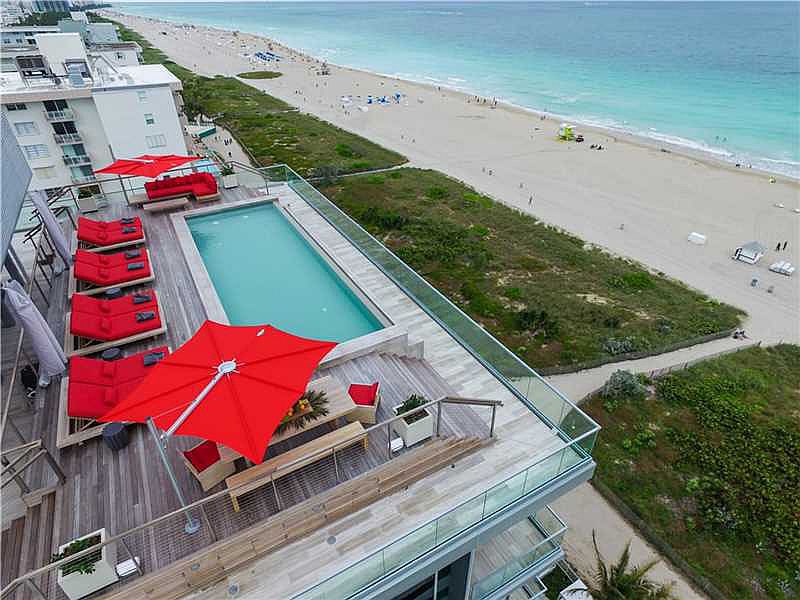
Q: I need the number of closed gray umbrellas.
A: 2